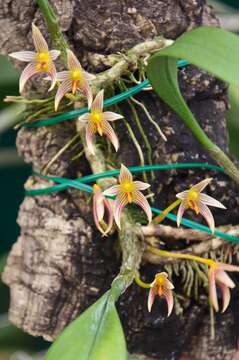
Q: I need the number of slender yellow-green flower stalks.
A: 3